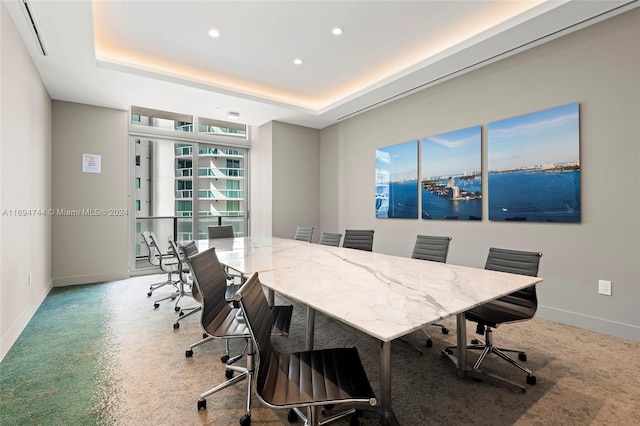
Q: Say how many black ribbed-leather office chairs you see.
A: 11